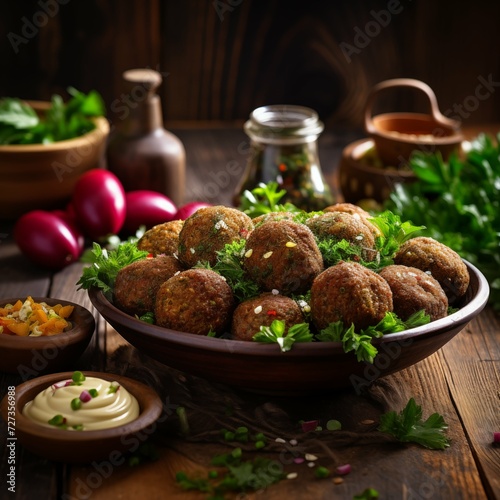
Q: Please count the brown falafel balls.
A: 12